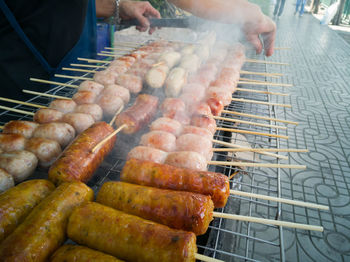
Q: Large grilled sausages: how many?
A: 8